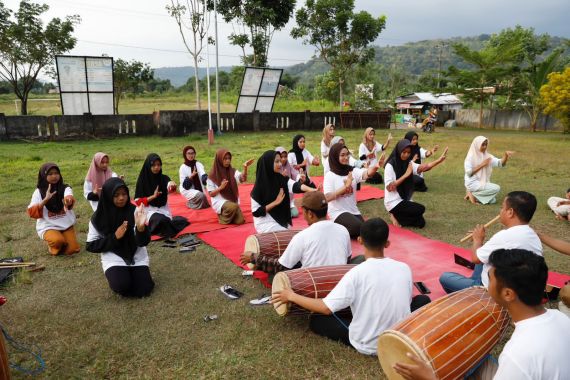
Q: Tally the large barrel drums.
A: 3